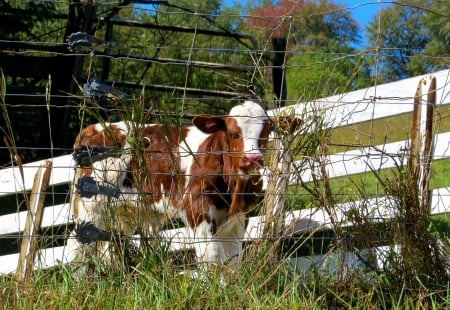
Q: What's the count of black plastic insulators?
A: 5